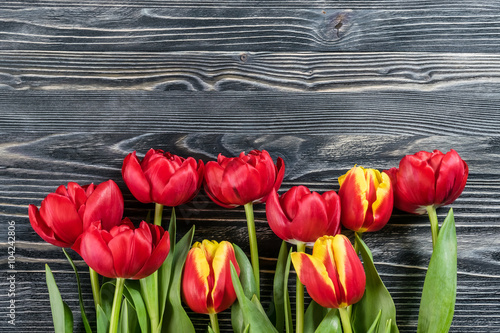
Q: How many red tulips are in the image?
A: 6